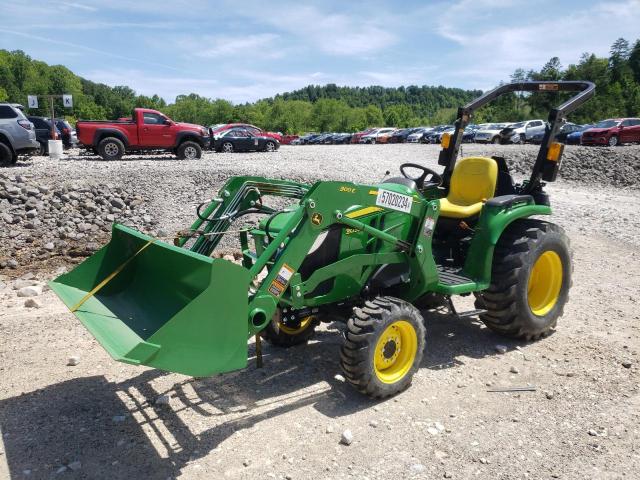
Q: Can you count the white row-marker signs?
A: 2